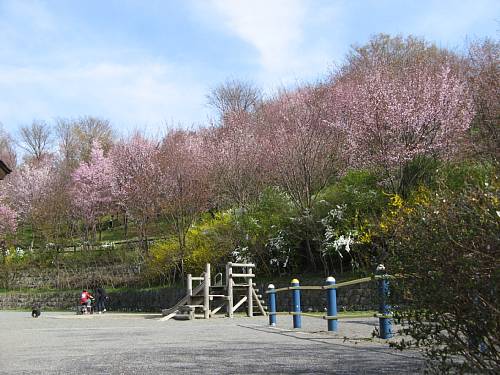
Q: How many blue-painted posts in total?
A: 4